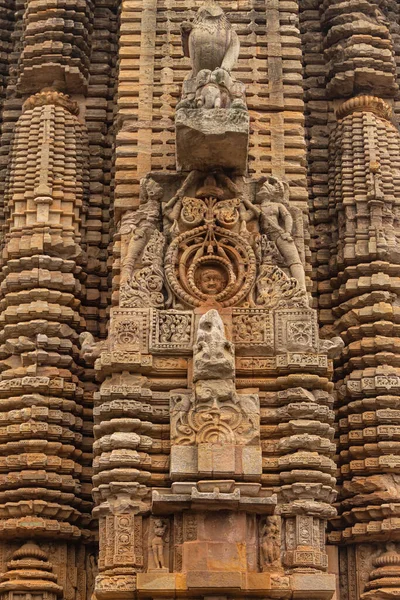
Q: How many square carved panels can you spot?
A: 4